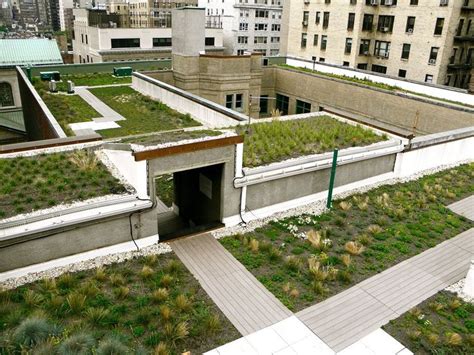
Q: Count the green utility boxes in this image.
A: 2